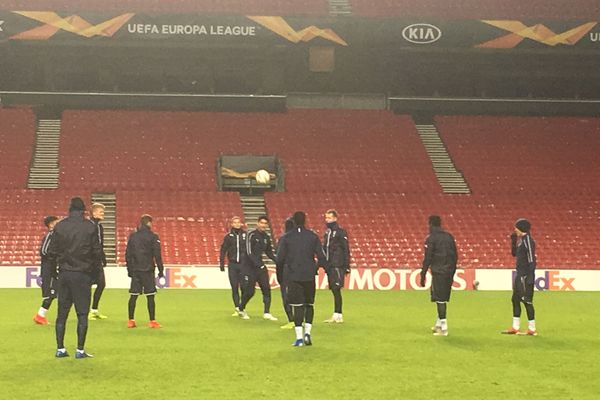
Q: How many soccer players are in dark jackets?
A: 11